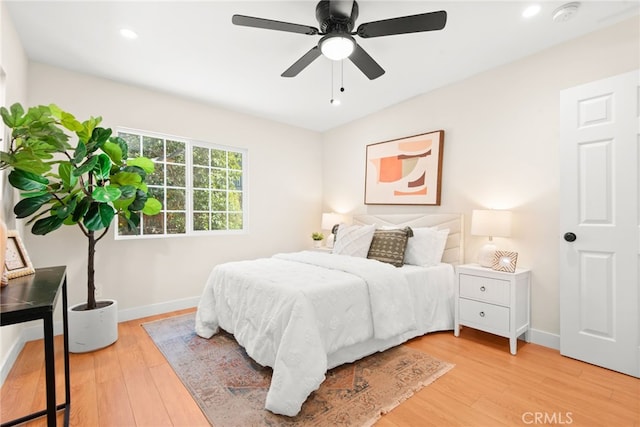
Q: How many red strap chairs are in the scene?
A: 0